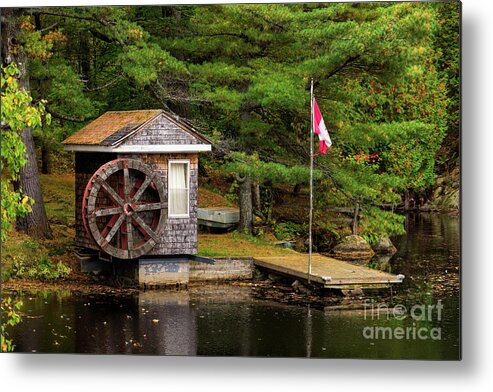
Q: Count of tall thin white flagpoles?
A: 1